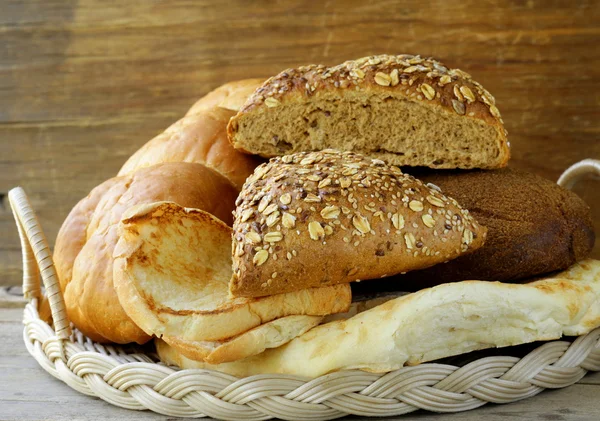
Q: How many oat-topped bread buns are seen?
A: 2